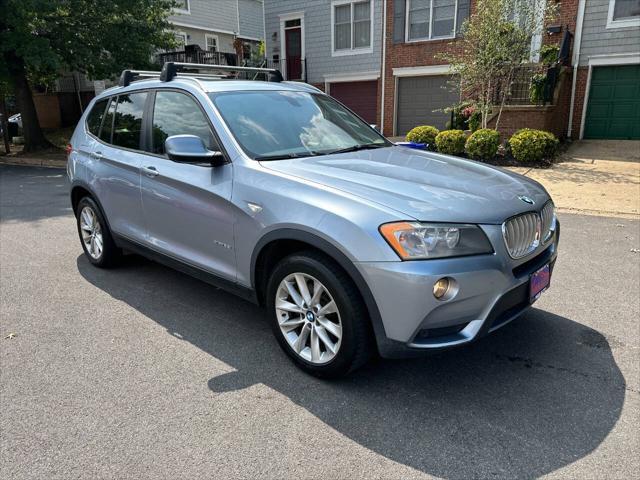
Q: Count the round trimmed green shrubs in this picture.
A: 4